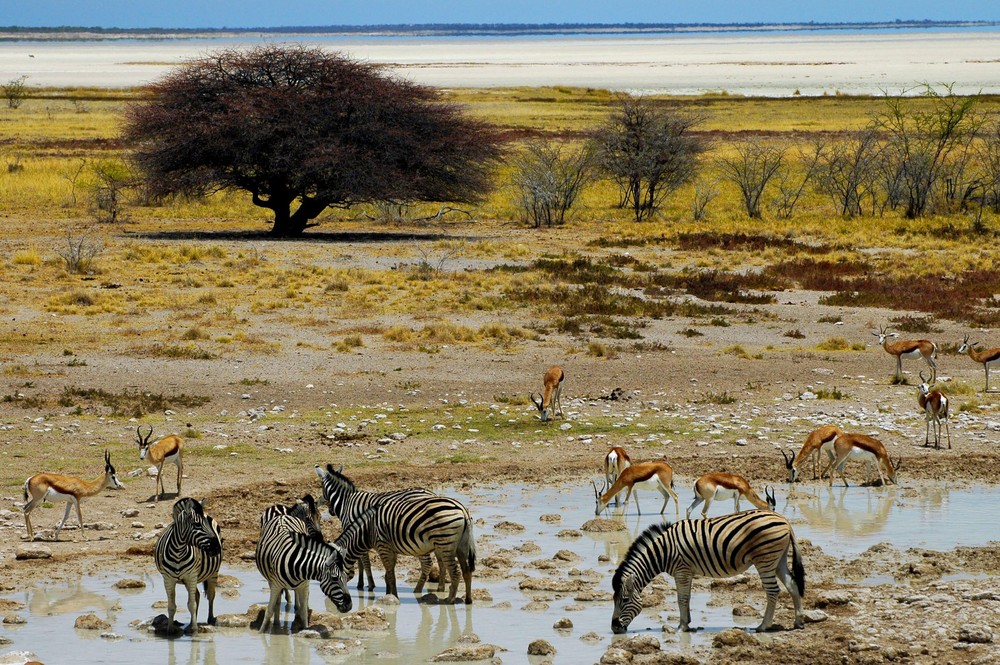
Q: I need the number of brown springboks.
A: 11